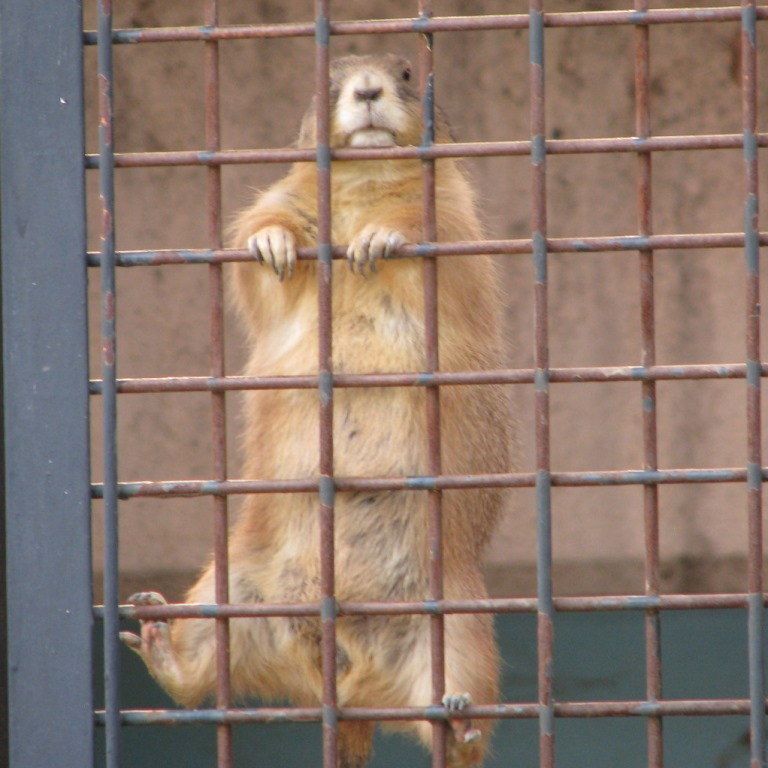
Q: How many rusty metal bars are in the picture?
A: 14